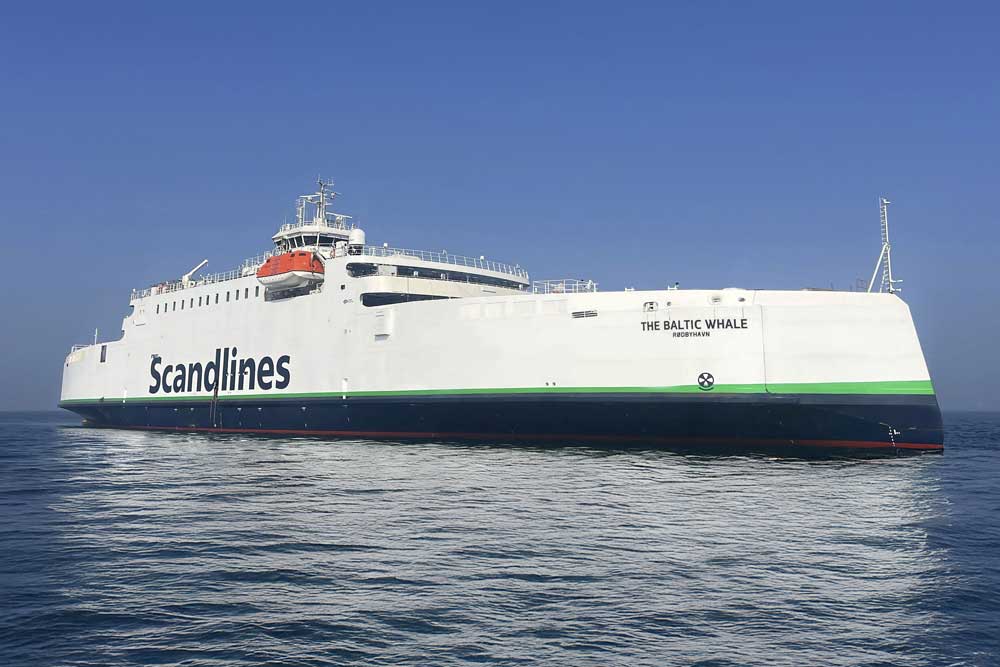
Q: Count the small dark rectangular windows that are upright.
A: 12